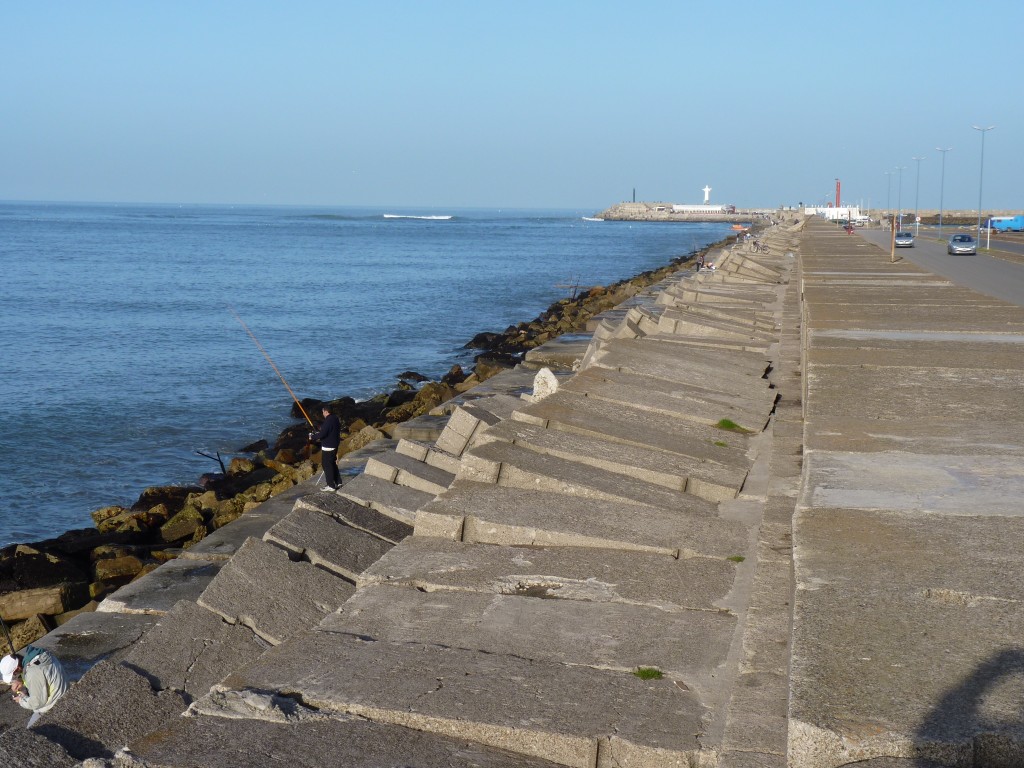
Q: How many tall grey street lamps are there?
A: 5